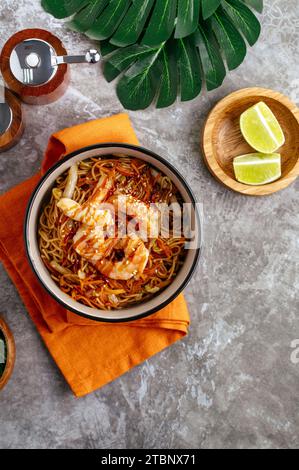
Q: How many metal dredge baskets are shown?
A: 0